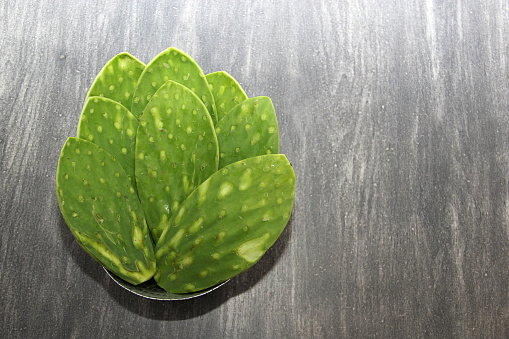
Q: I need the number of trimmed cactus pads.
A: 8